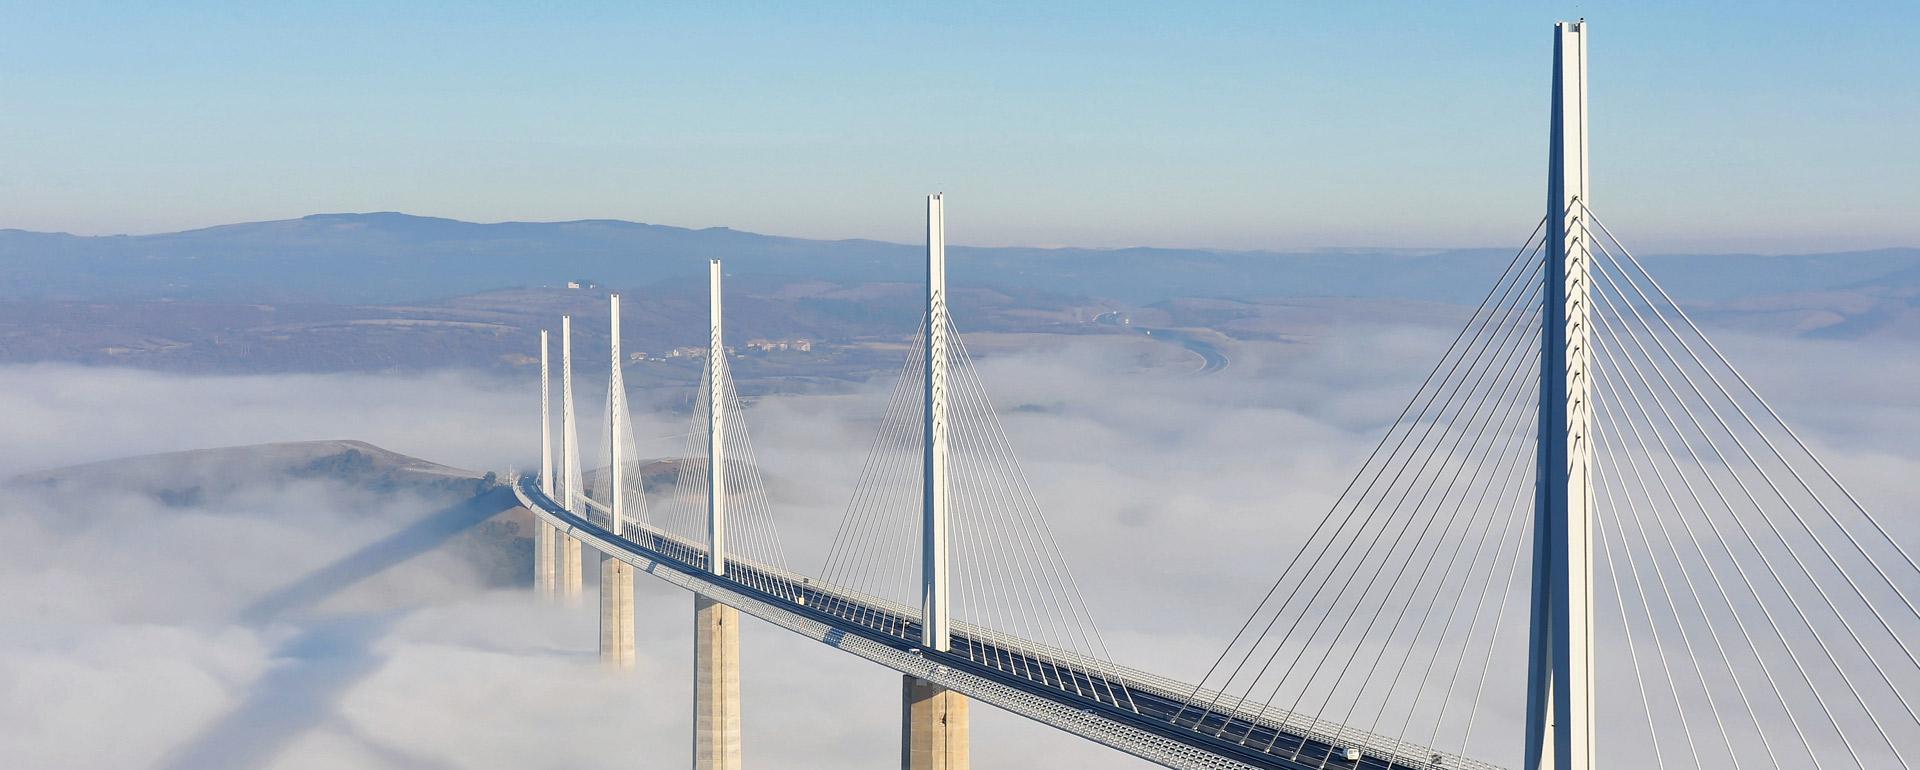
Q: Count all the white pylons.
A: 6